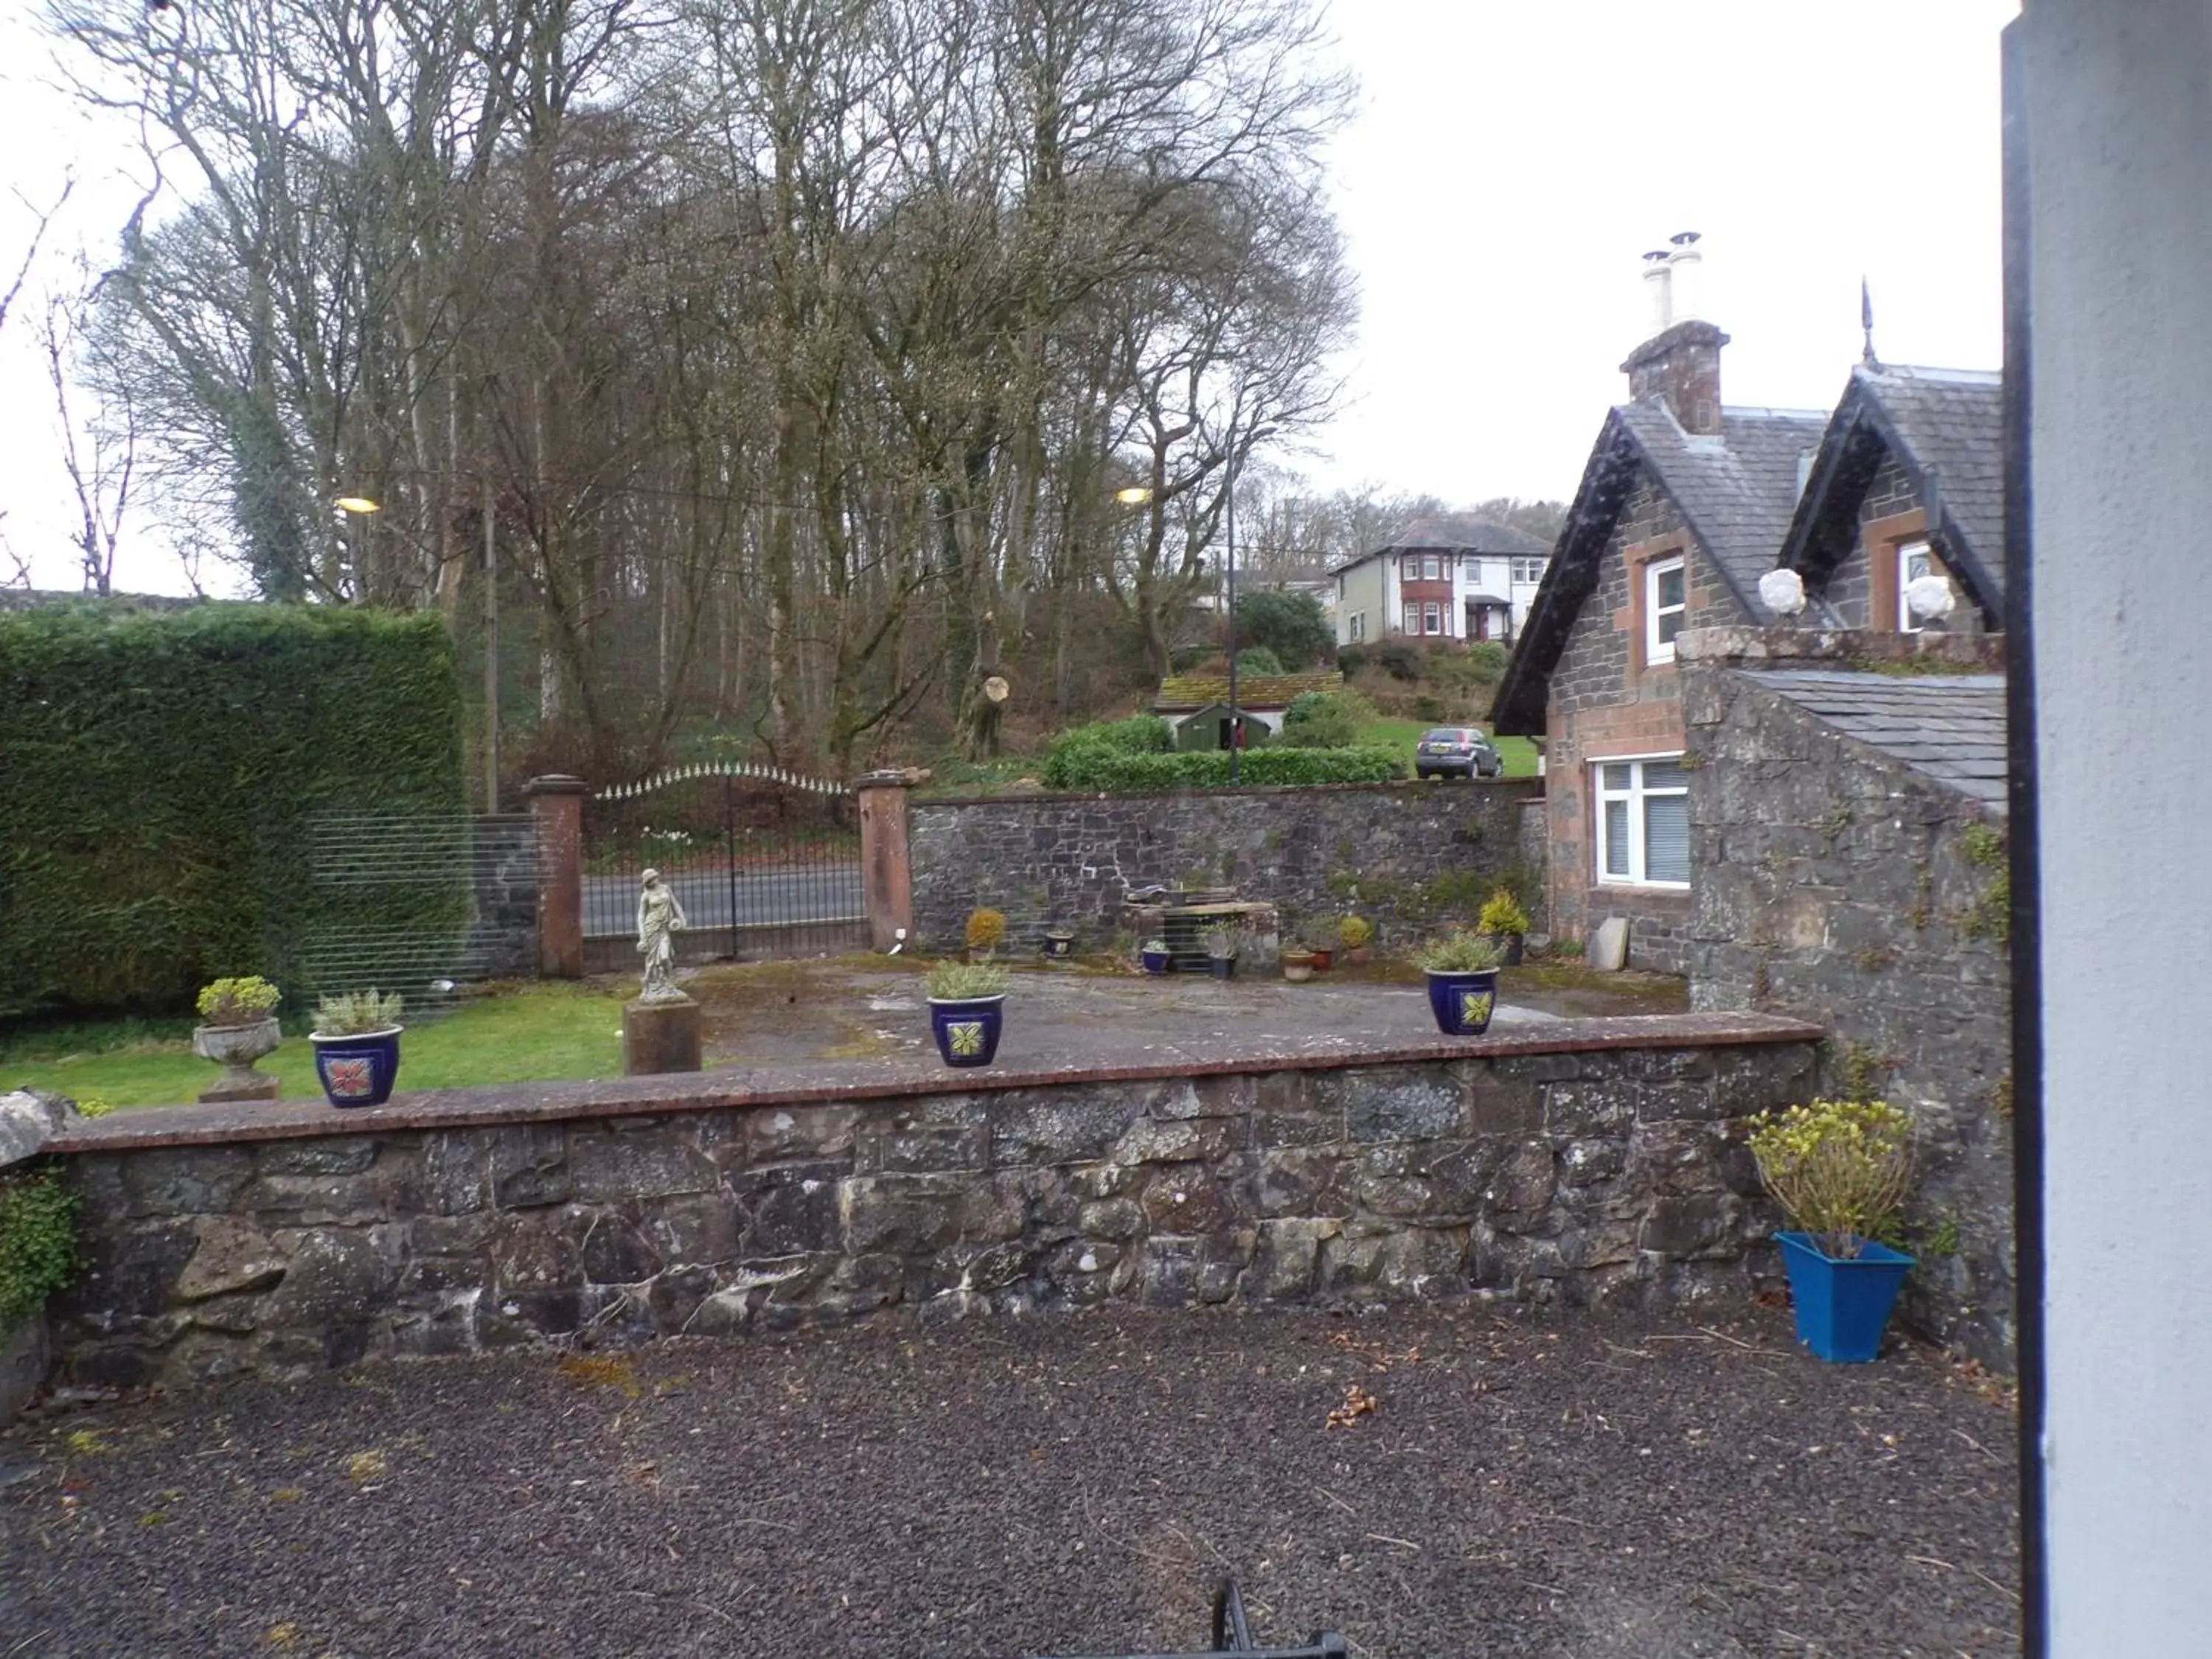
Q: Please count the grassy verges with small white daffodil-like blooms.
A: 1